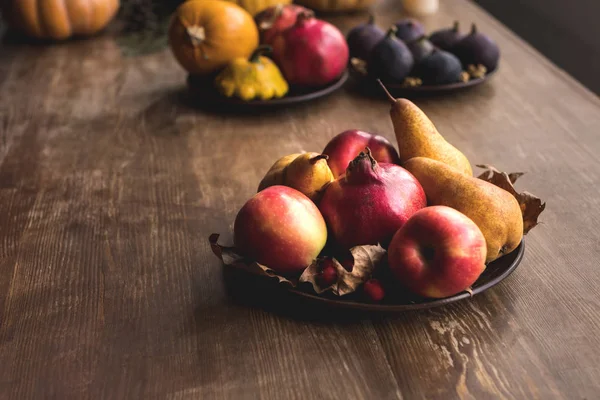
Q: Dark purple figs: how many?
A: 7